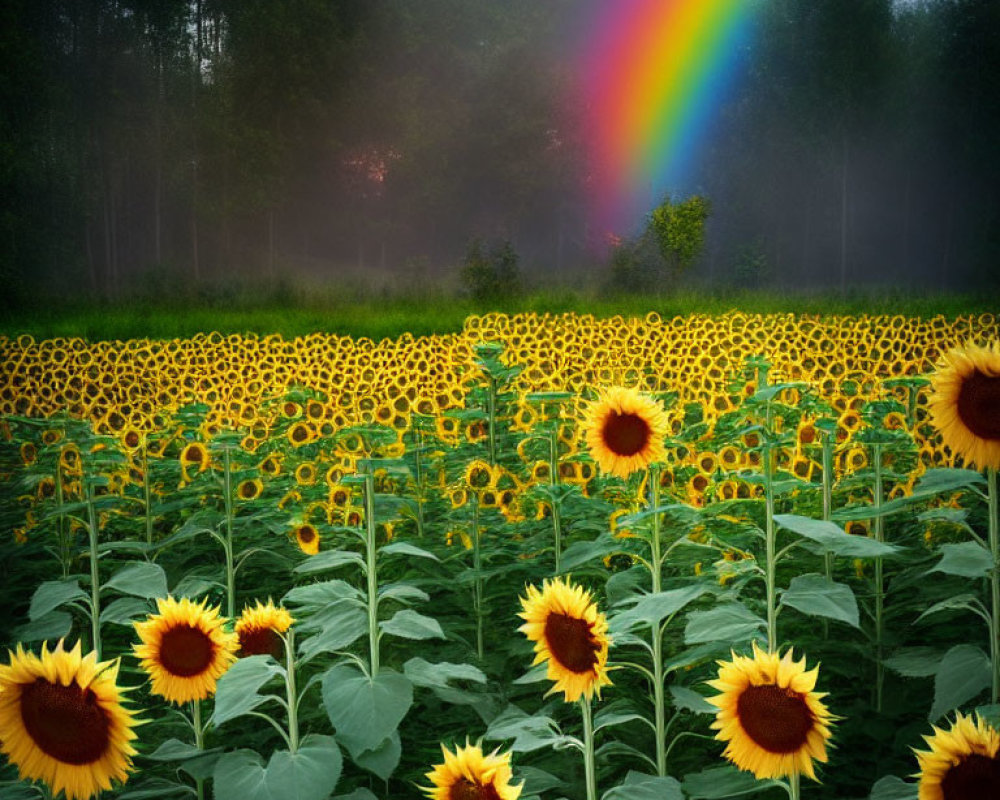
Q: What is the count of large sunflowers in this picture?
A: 9